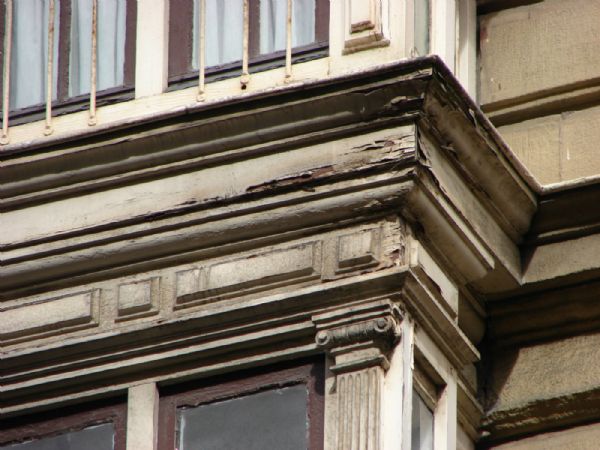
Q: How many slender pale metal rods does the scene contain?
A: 6